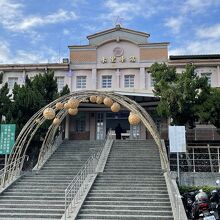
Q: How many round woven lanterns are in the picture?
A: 11